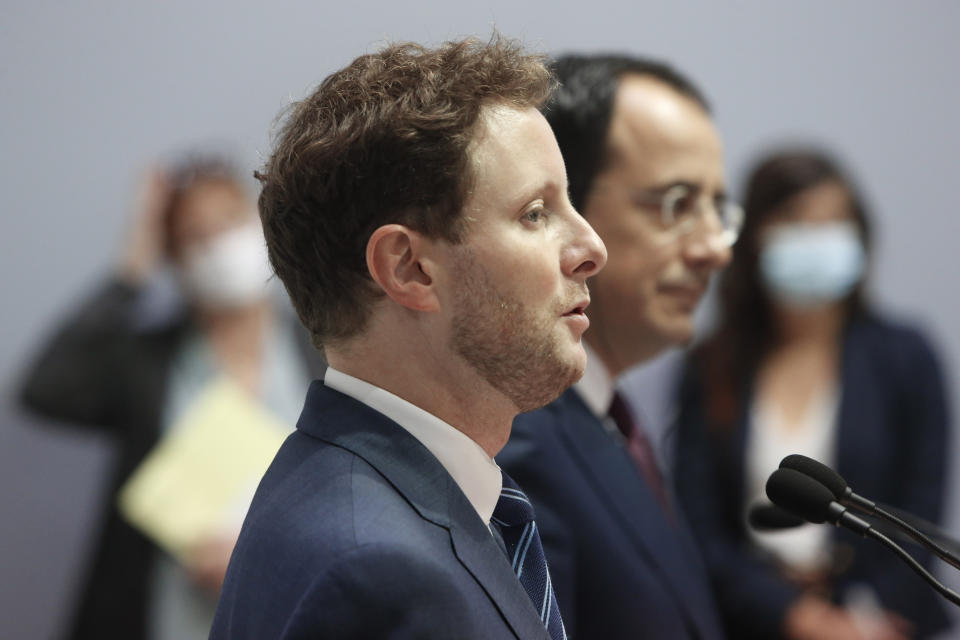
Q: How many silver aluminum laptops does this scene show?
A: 0